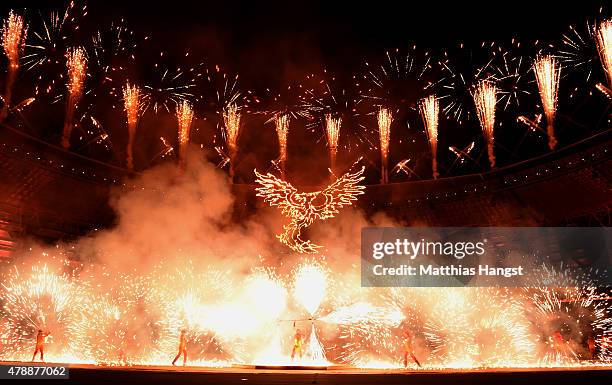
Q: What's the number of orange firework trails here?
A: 12